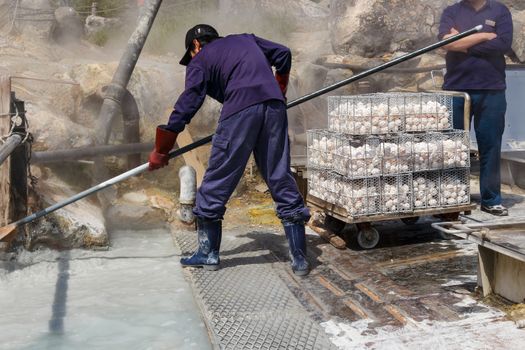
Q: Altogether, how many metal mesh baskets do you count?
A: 10